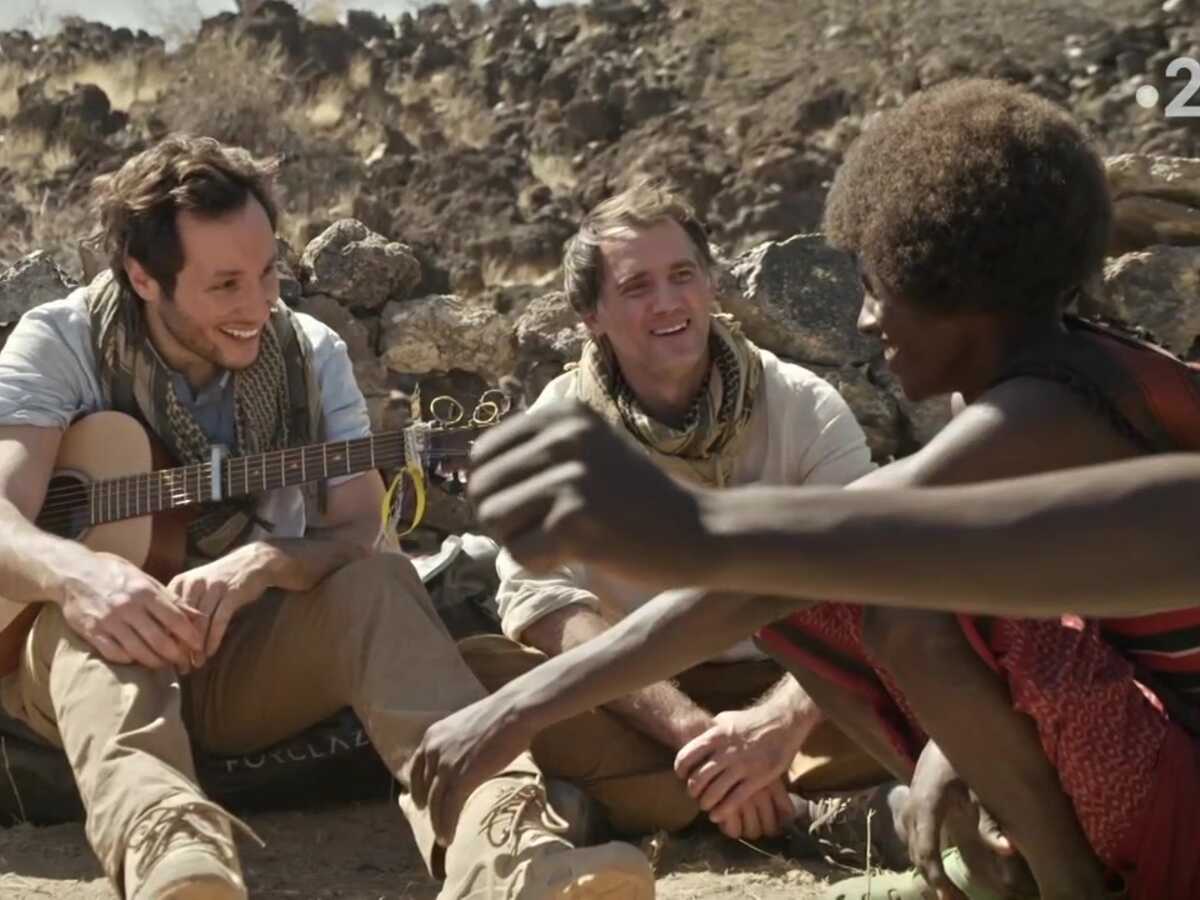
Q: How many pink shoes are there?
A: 0